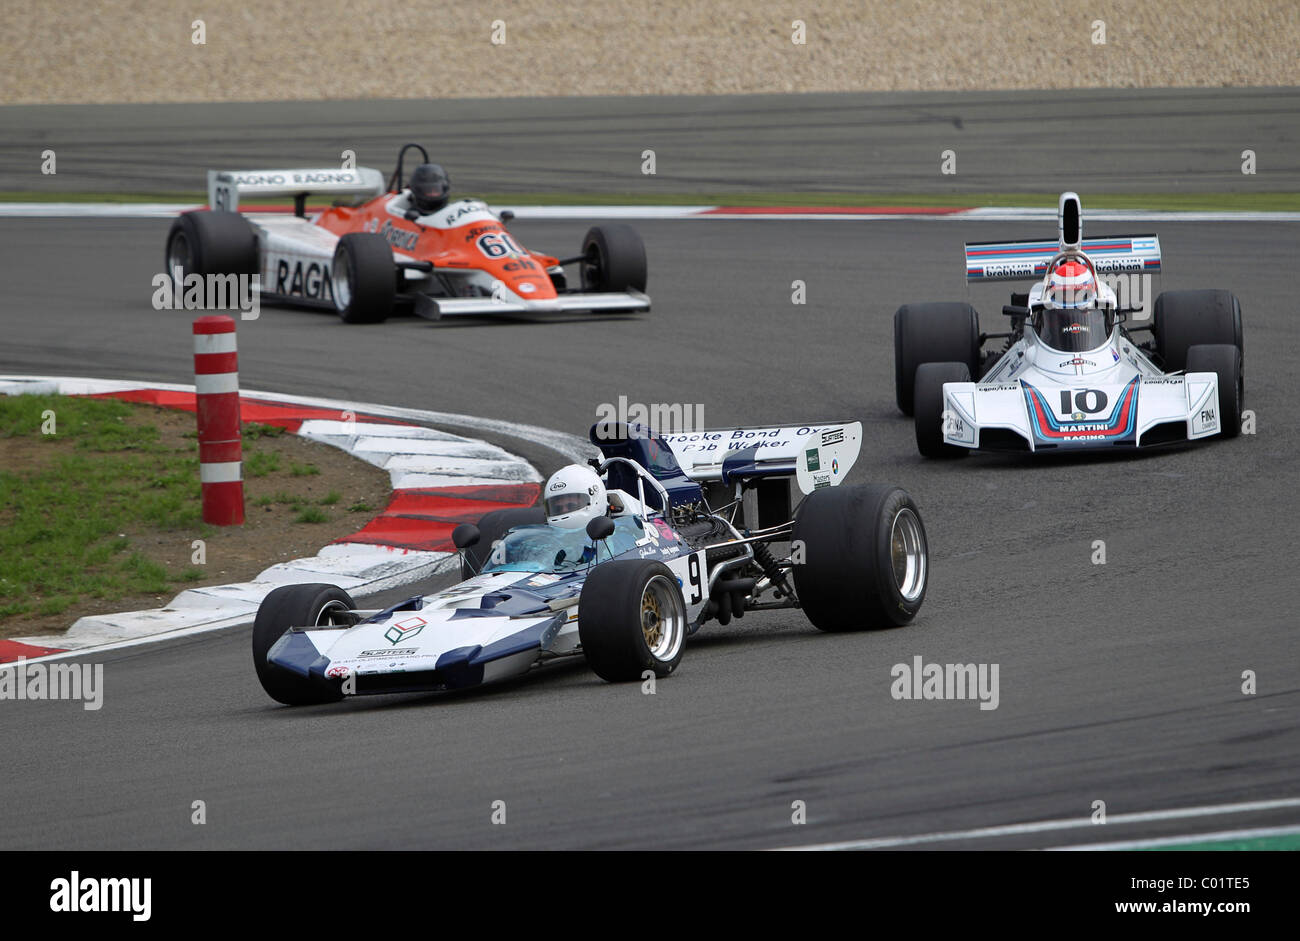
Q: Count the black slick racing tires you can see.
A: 11